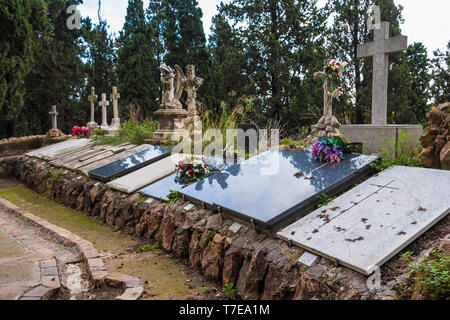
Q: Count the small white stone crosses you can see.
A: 4